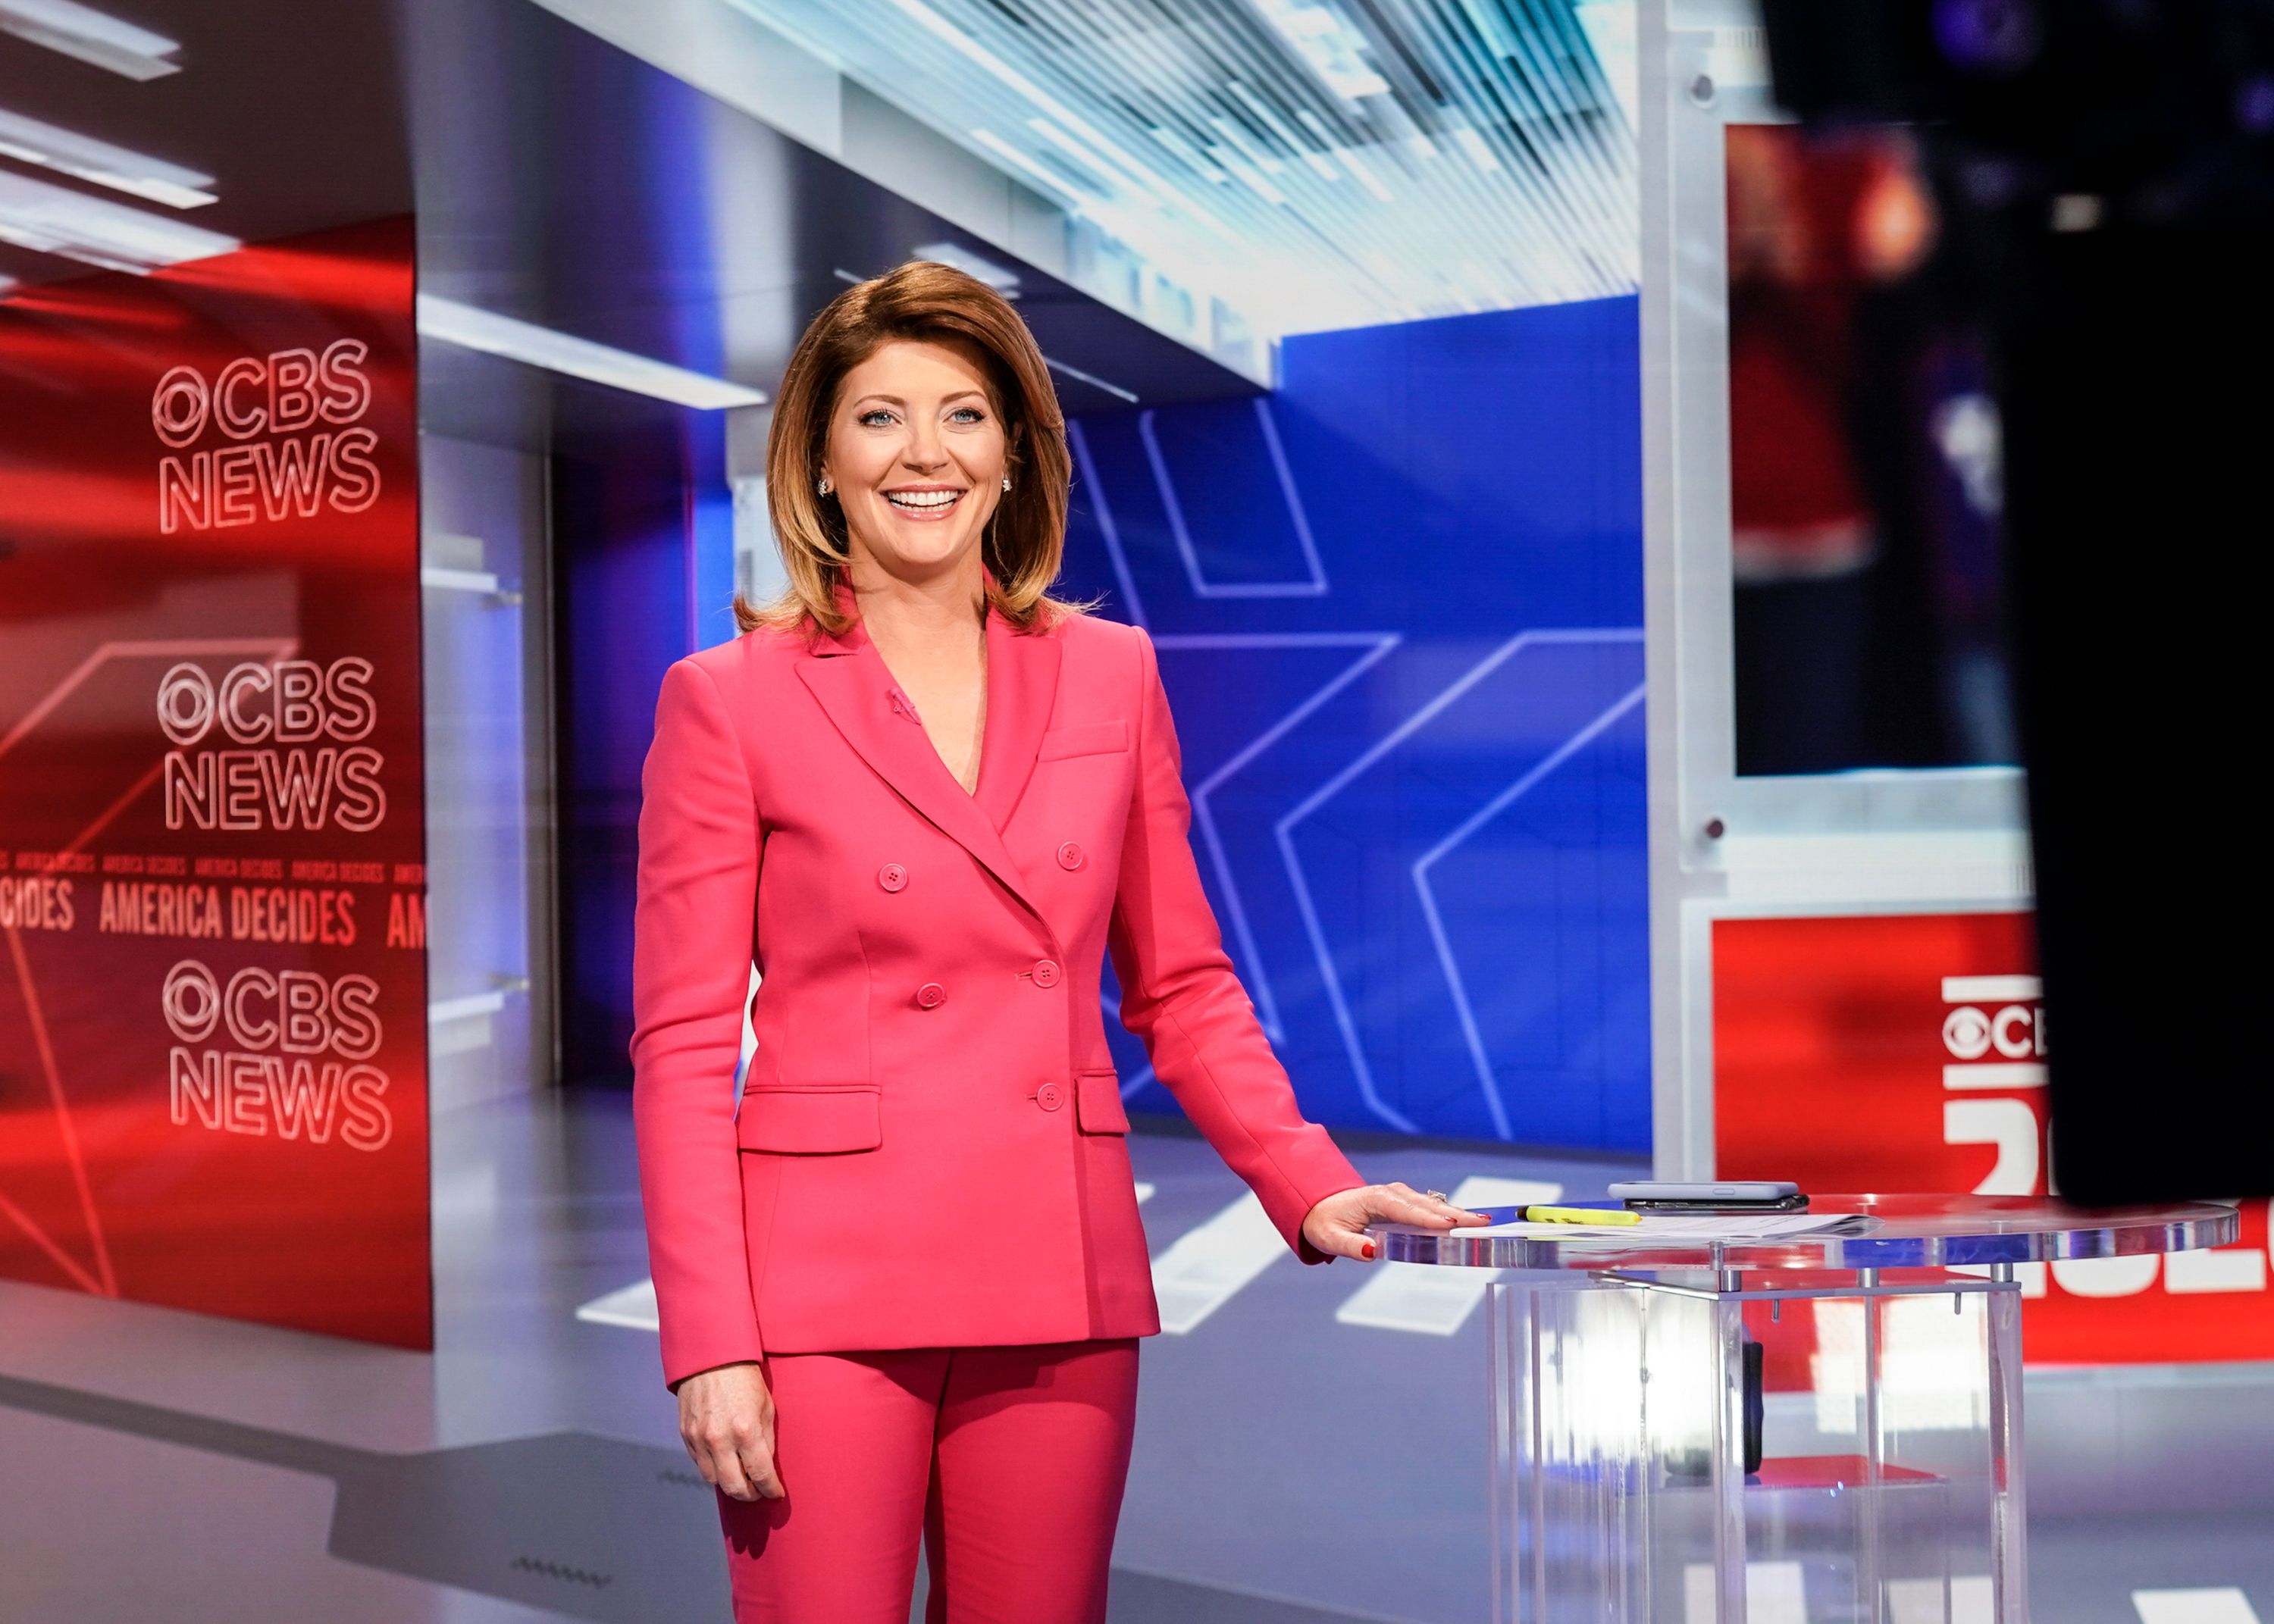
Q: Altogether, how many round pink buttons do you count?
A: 5